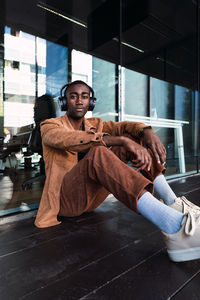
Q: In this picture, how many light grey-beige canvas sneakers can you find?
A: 2